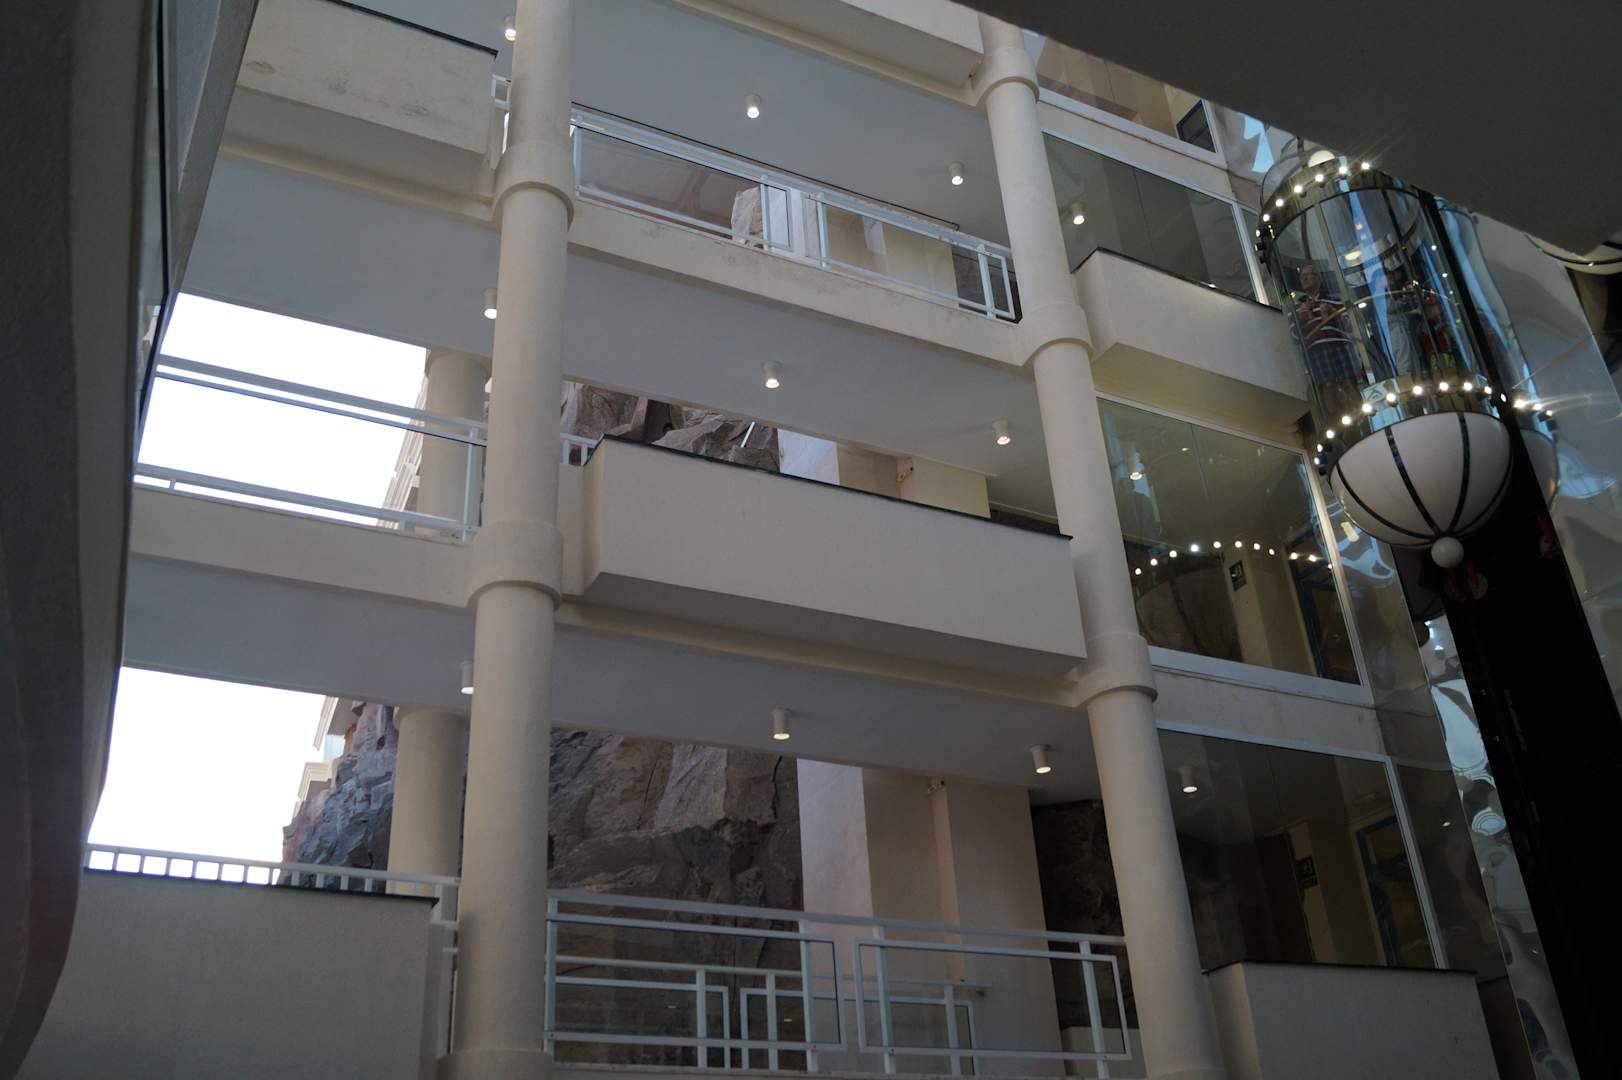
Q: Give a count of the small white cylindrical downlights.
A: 12